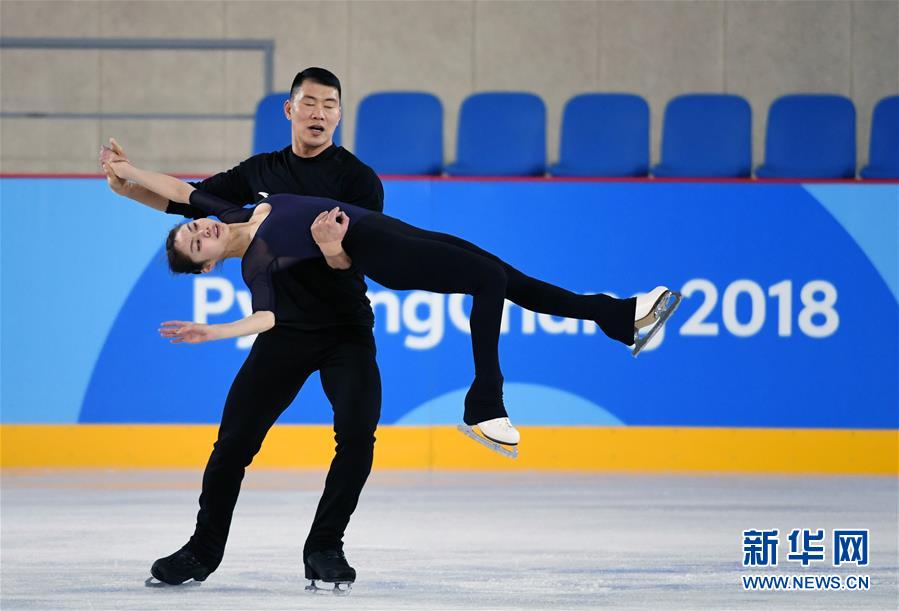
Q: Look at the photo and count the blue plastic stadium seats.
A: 7